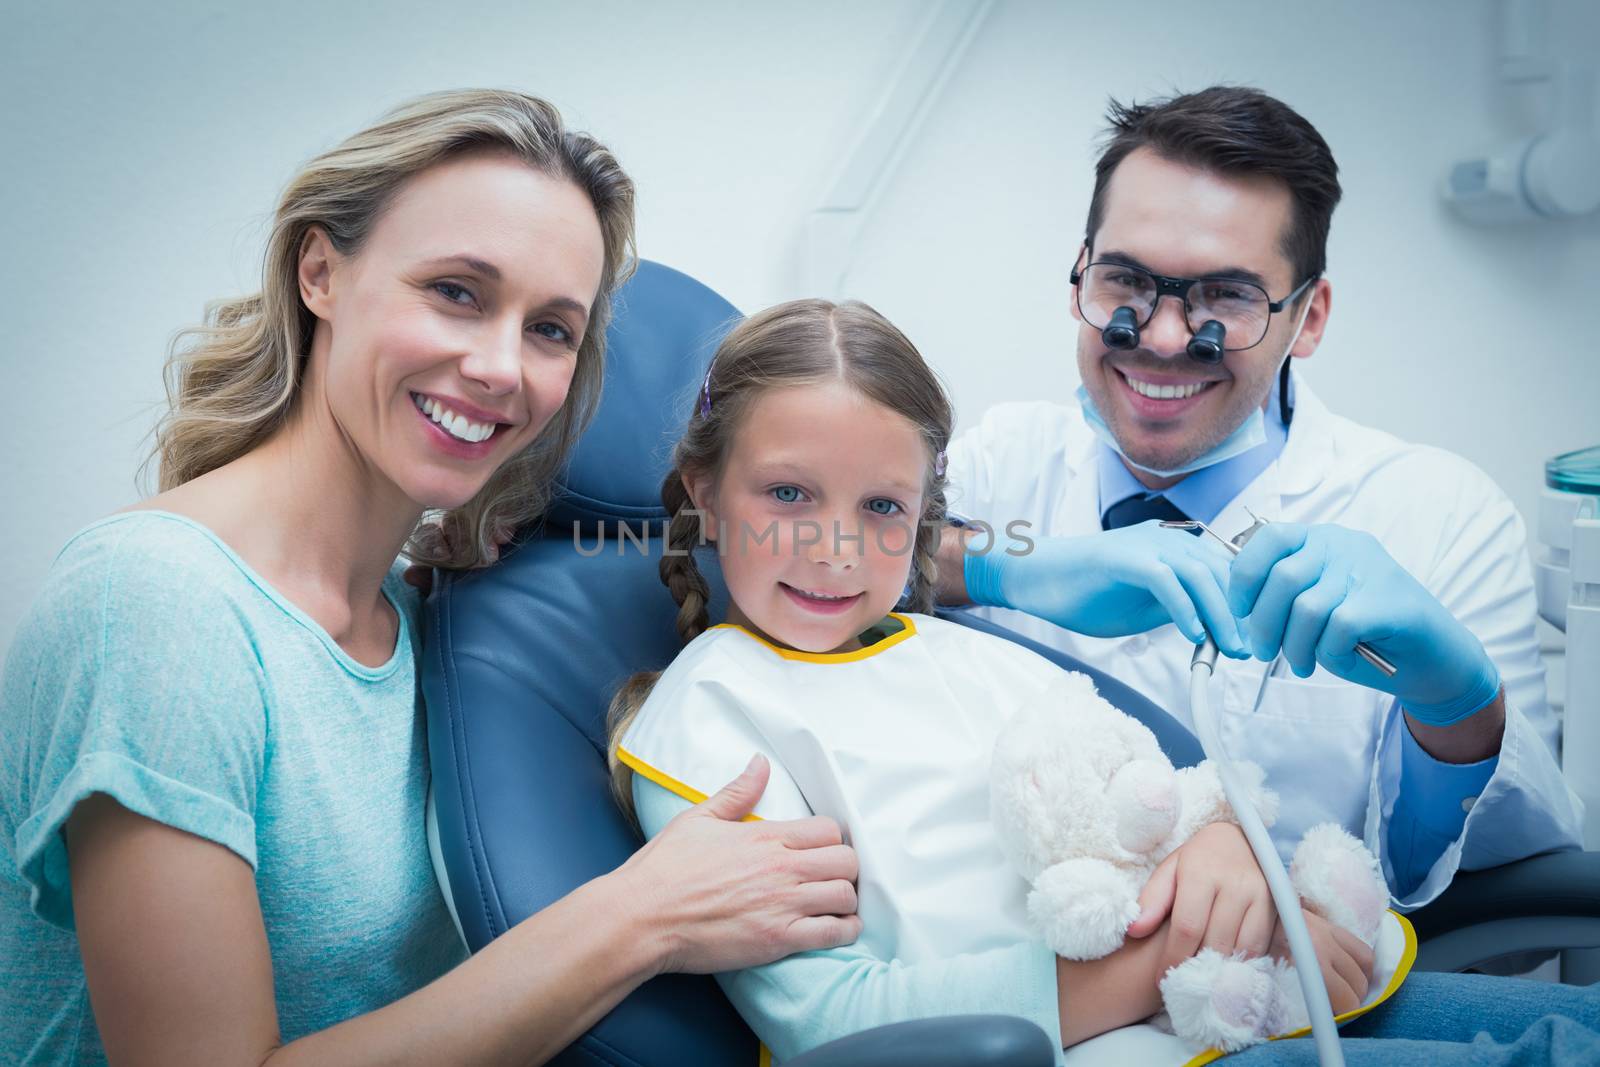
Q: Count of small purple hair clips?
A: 2